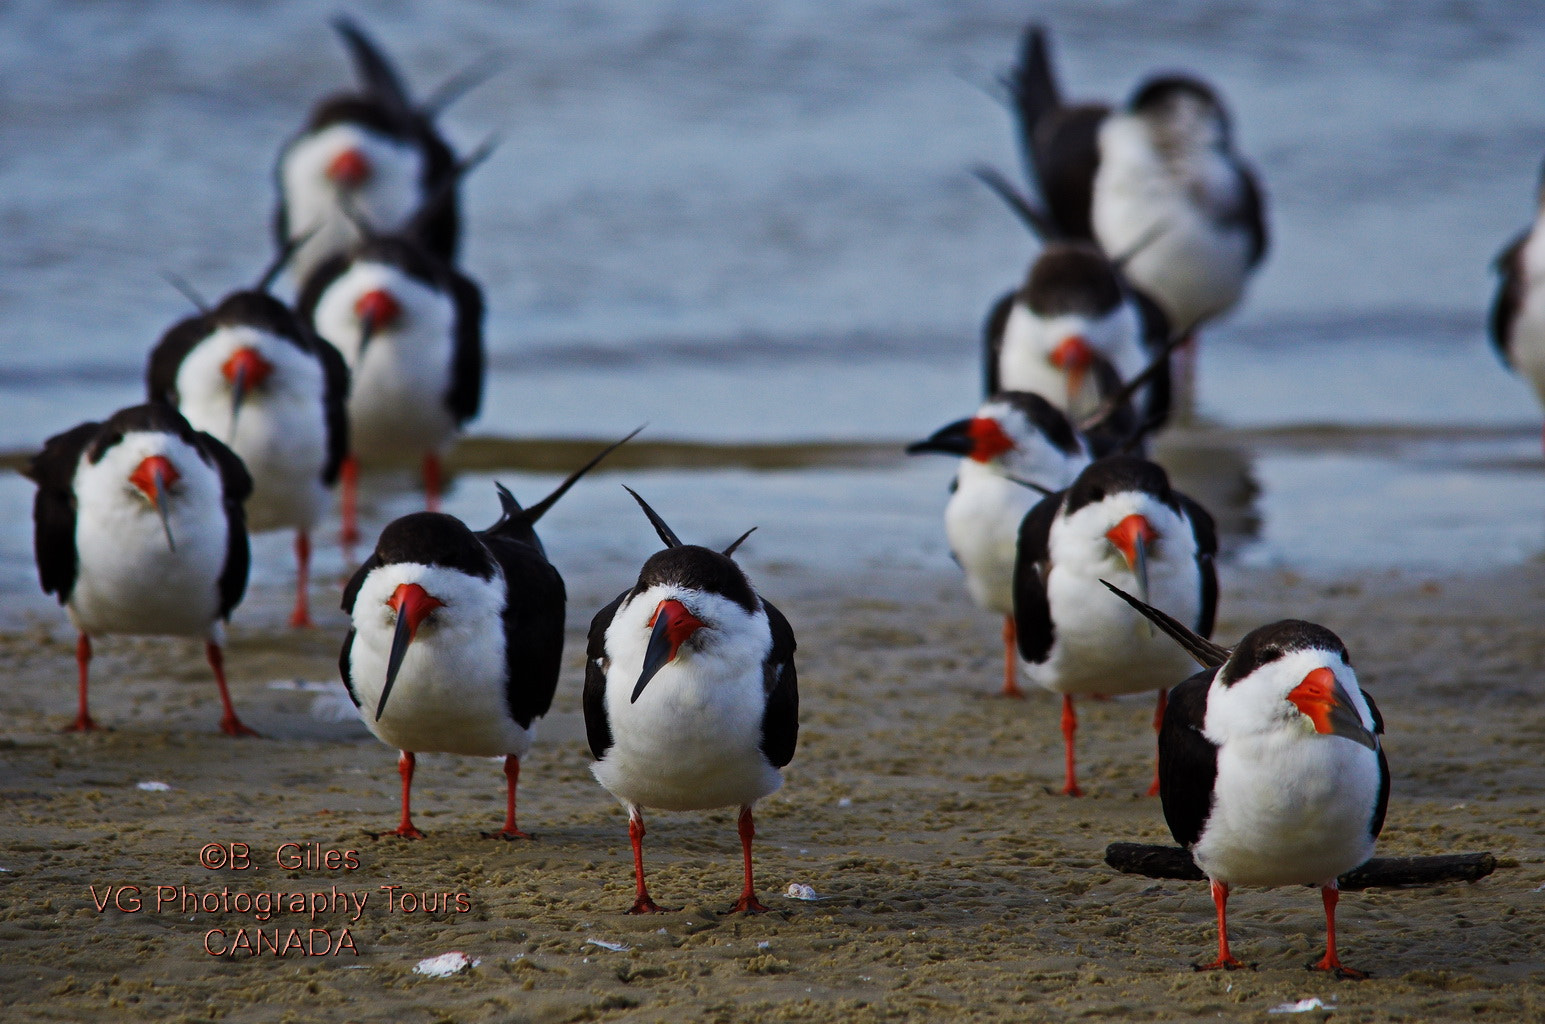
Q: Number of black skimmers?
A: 12